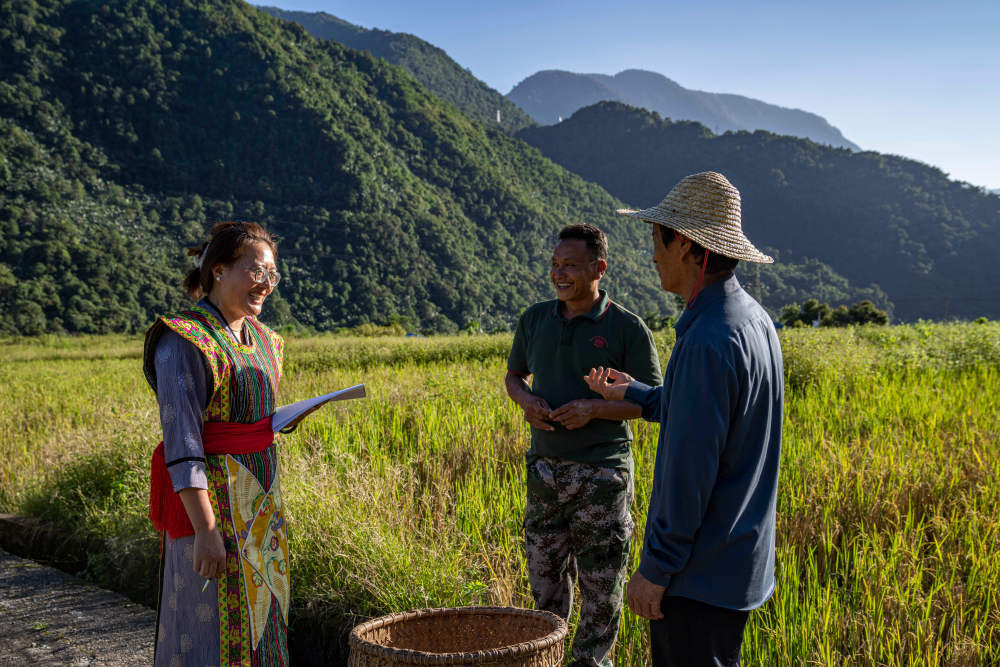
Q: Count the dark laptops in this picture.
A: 0